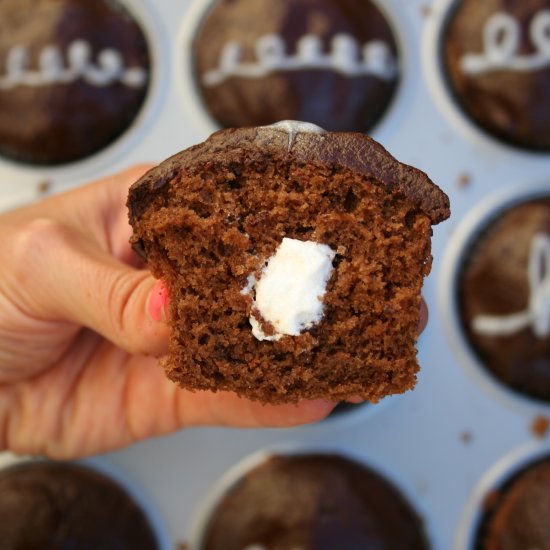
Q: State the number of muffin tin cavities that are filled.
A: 7